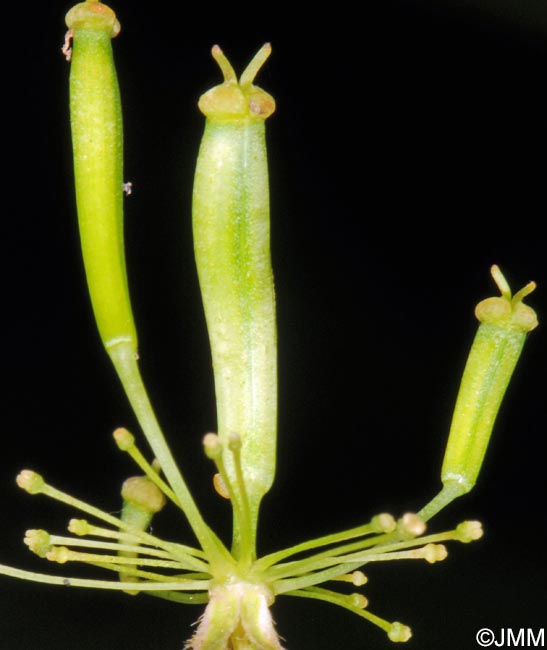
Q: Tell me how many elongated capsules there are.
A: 3